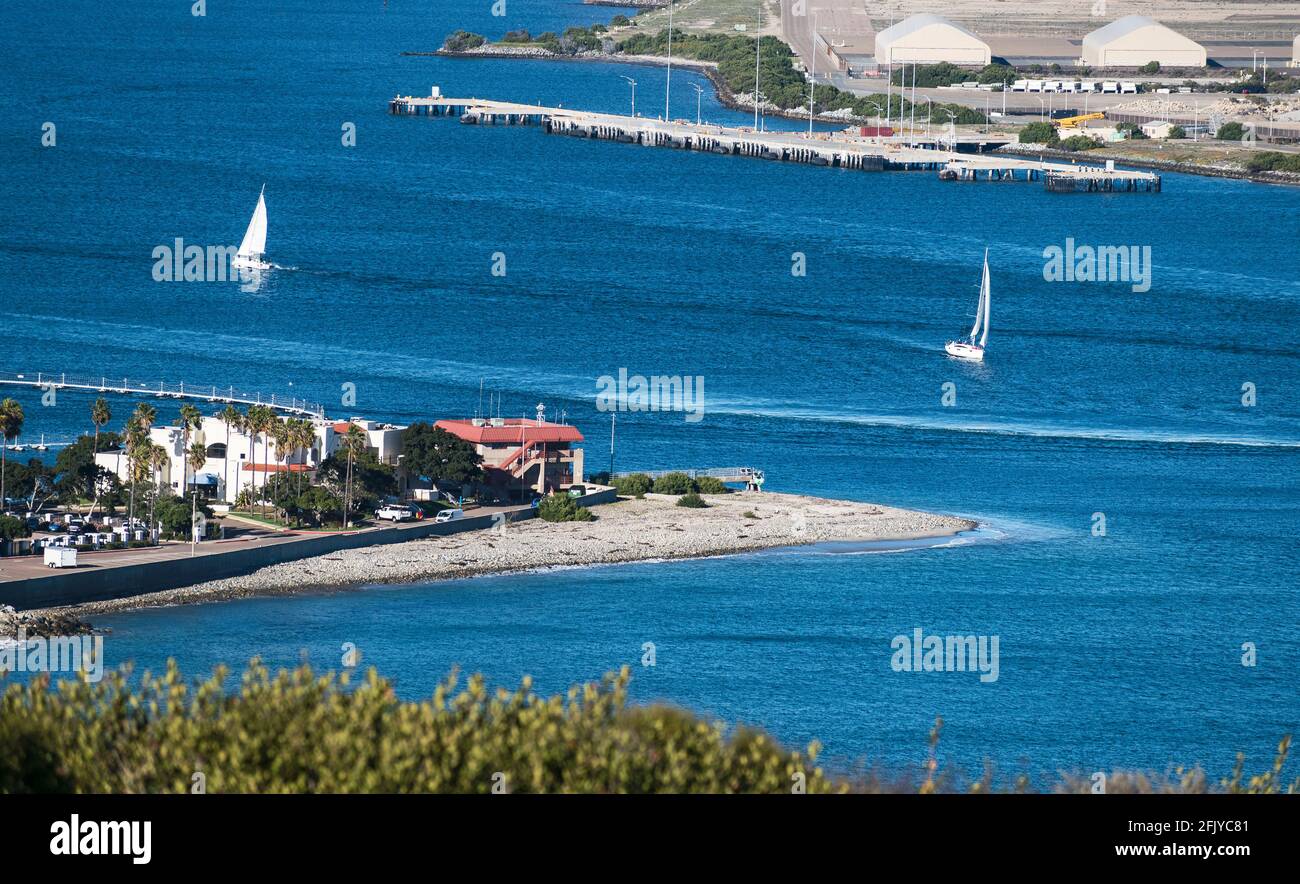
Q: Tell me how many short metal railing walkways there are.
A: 1